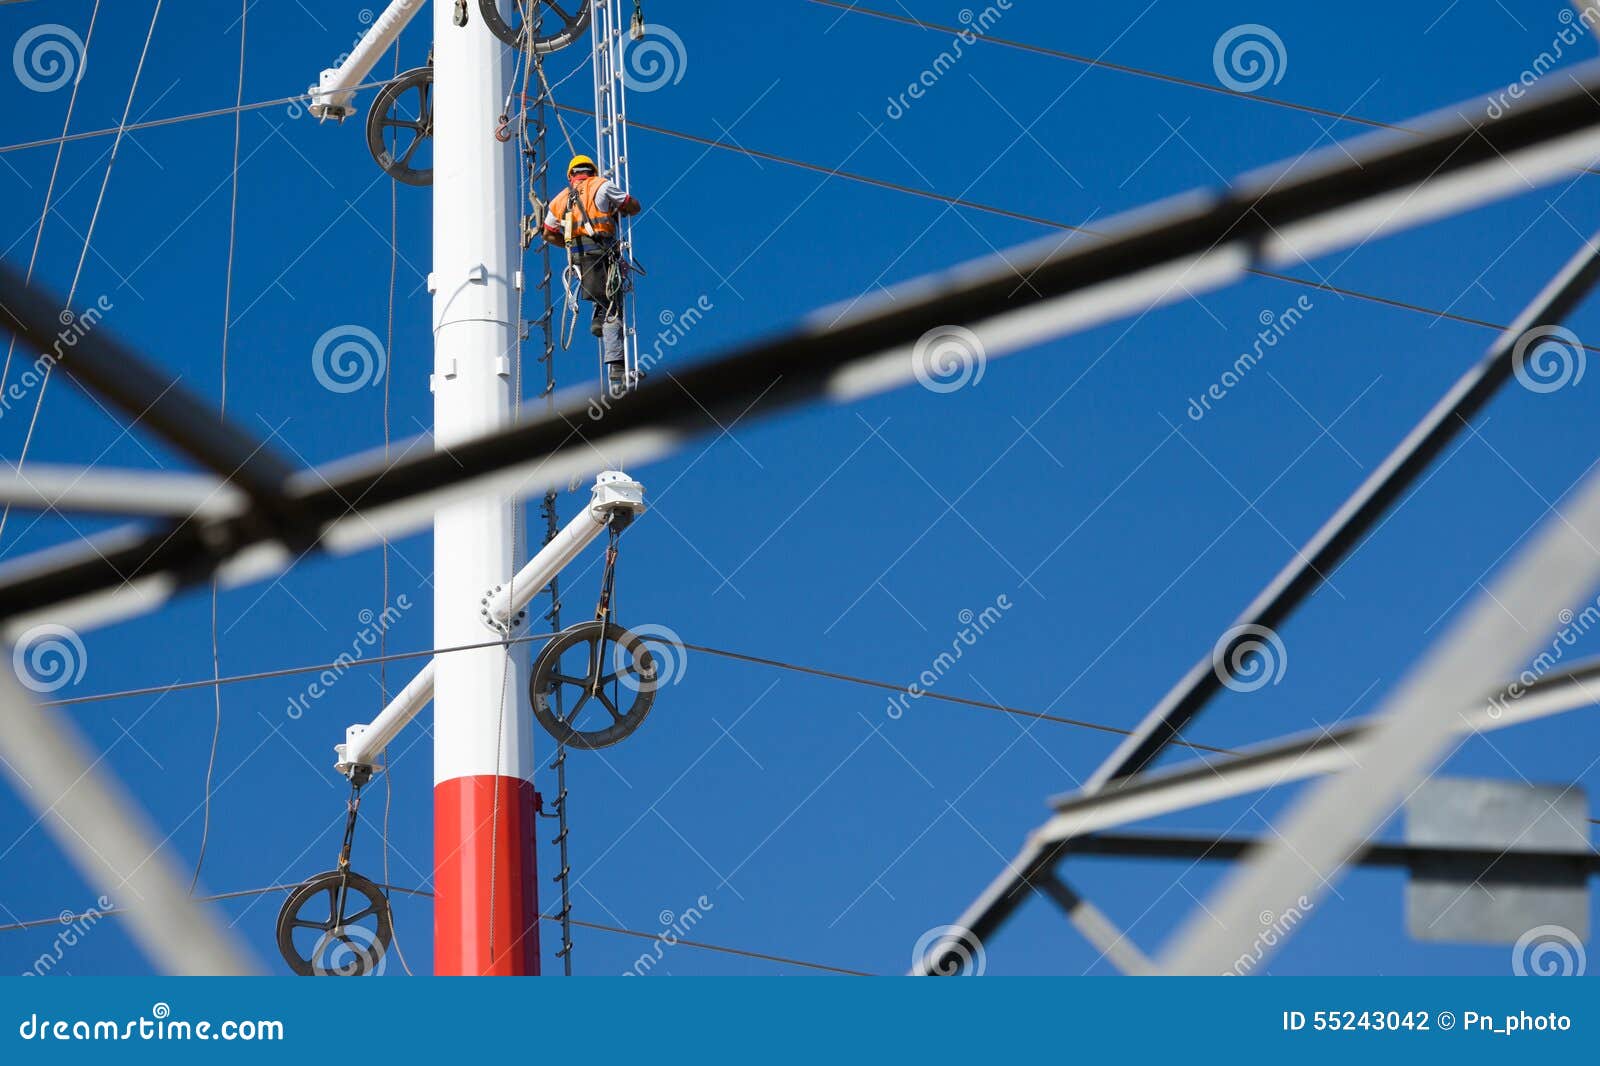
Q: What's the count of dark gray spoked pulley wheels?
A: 4